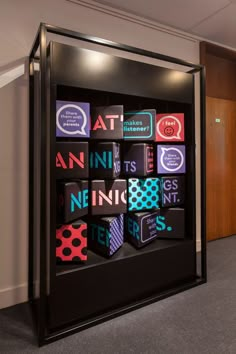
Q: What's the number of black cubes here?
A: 11